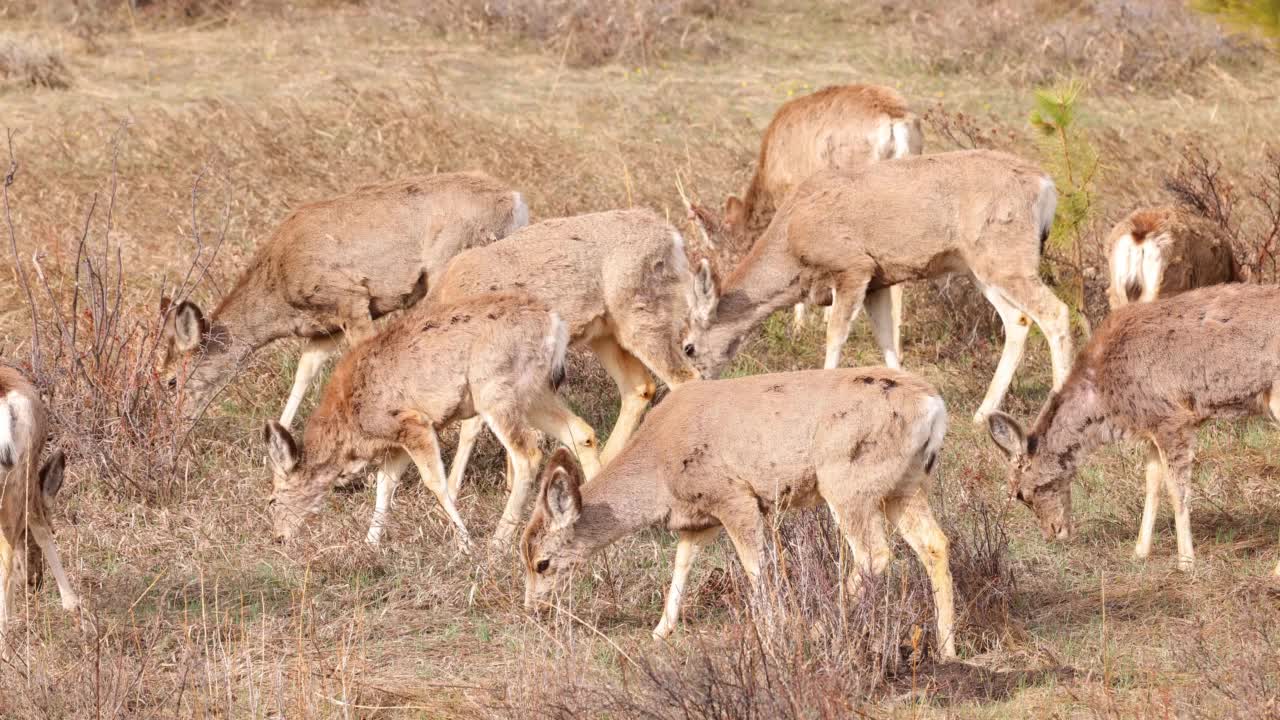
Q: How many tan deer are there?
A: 9